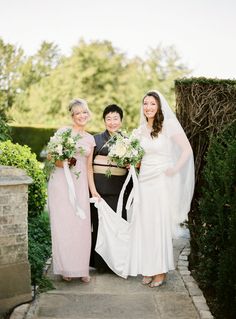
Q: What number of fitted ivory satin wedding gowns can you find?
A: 1